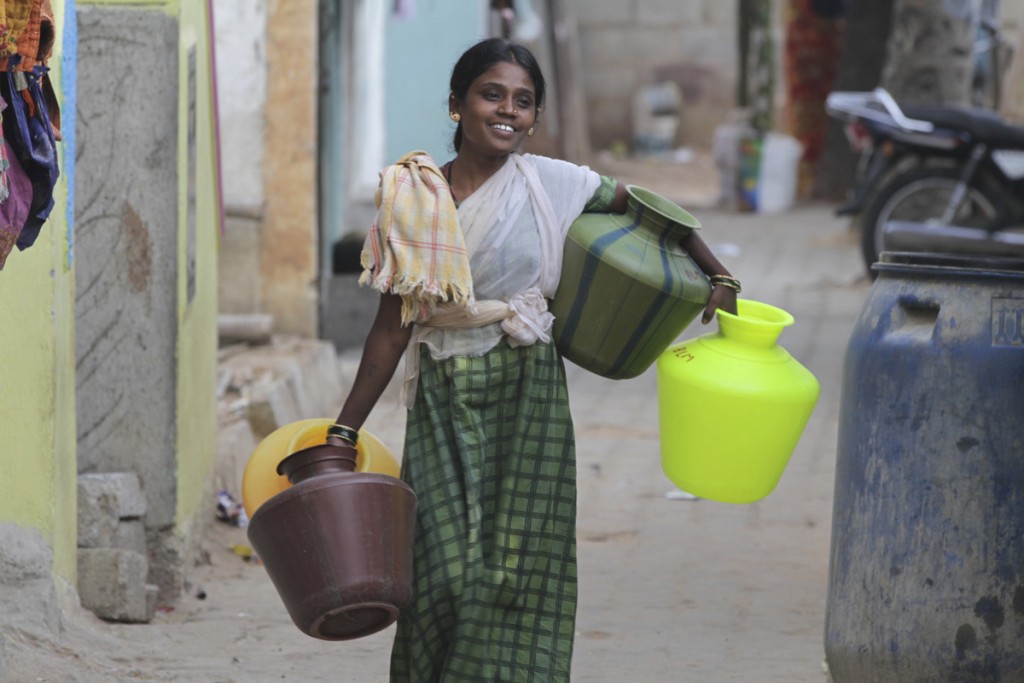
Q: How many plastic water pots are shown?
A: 4